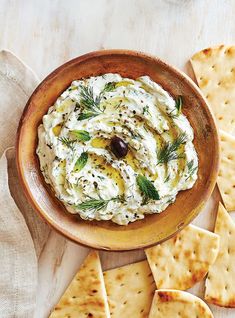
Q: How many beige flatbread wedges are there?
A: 7